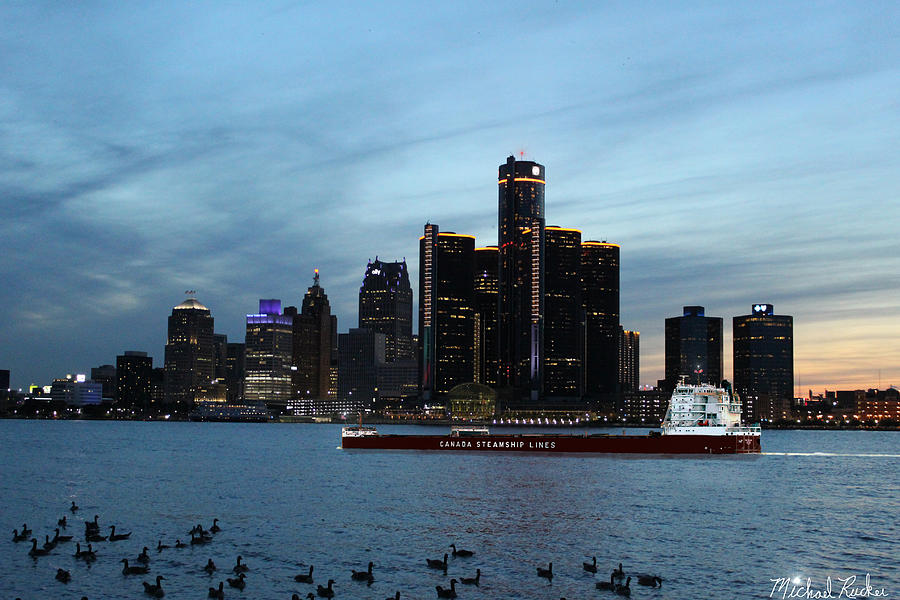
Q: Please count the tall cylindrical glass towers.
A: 5